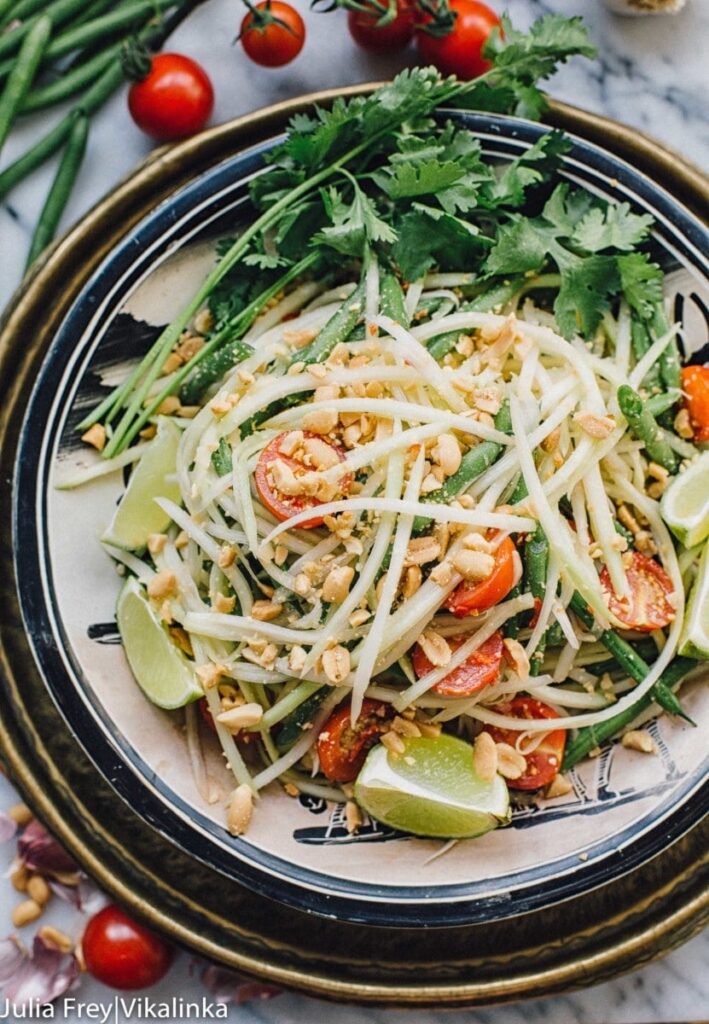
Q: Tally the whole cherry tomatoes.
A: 5